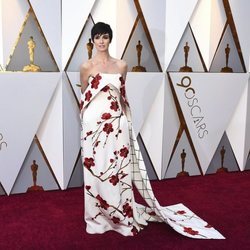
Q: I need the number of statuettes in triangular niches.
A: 8